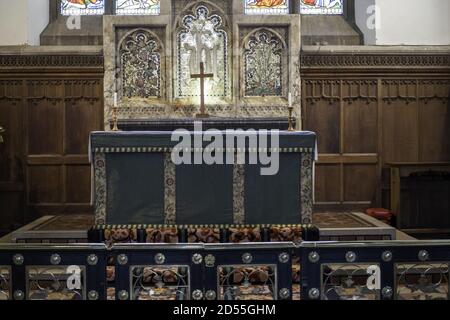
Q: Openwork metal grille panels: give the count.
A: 6